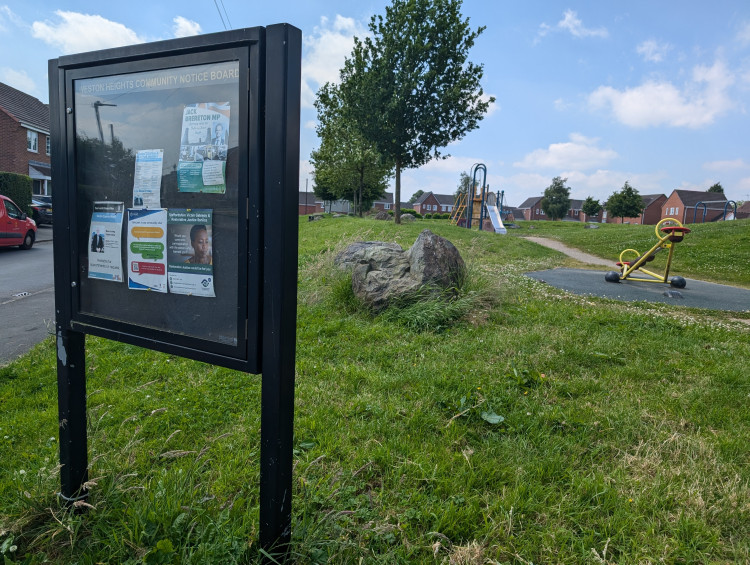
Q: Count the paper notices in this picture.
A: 5